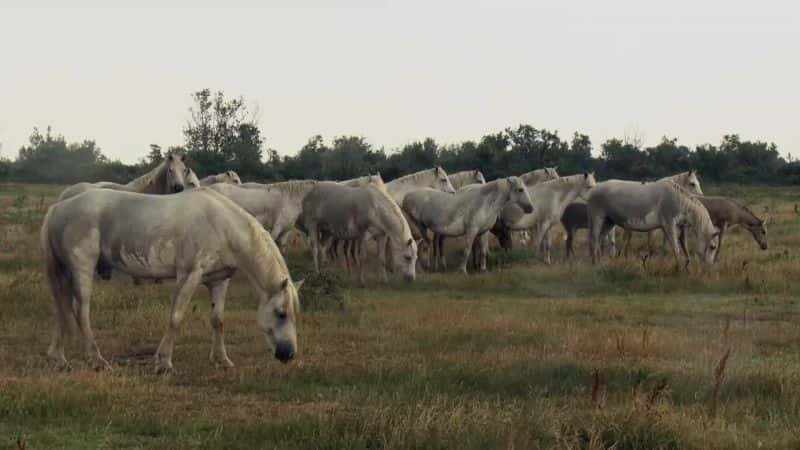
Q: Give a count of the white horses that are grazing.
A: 3